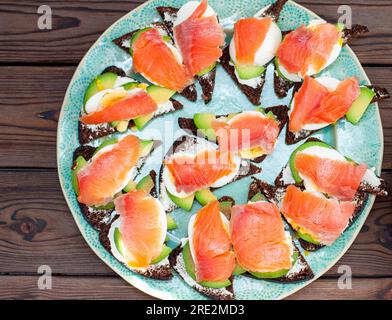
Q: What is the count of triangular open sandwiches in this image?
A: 14